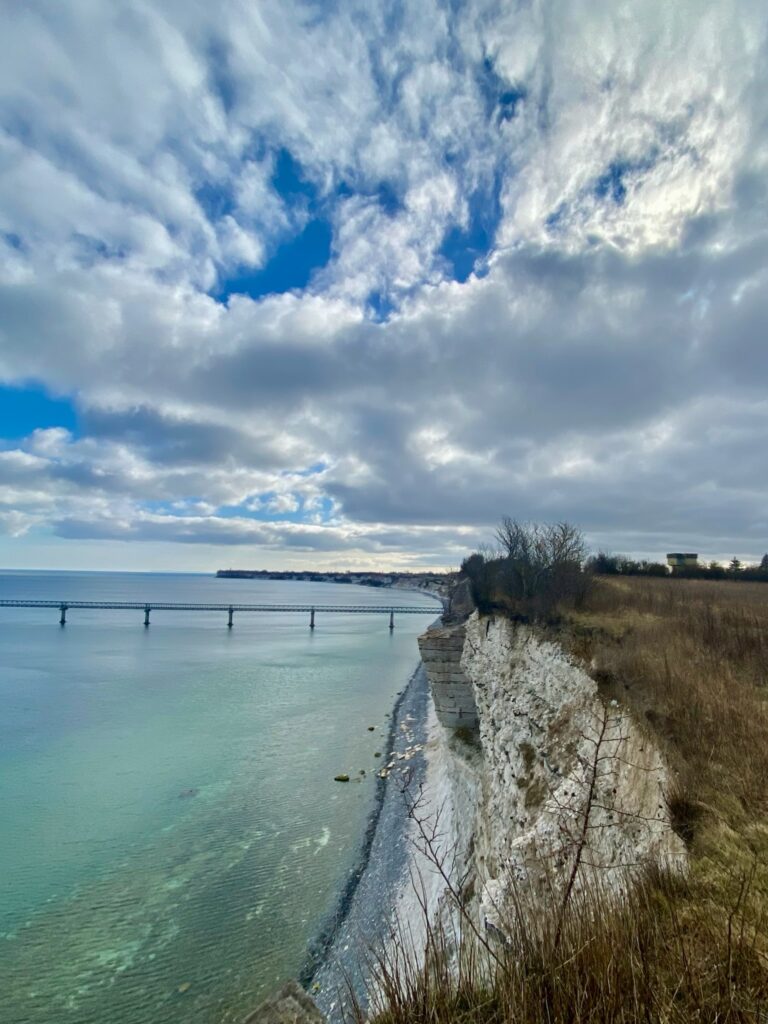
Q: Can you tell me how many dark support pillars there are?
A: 5